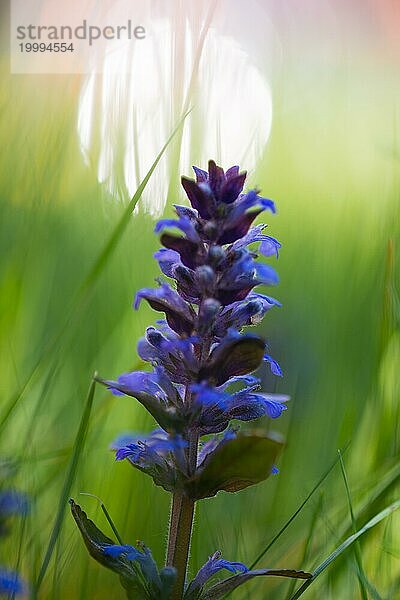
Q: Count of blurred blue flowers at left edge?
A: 2